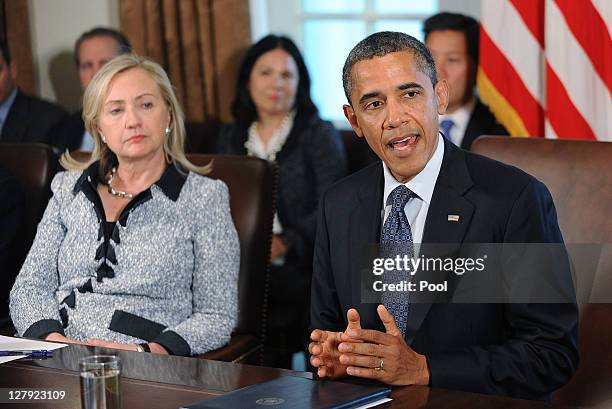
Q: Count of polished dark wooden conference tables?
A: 1